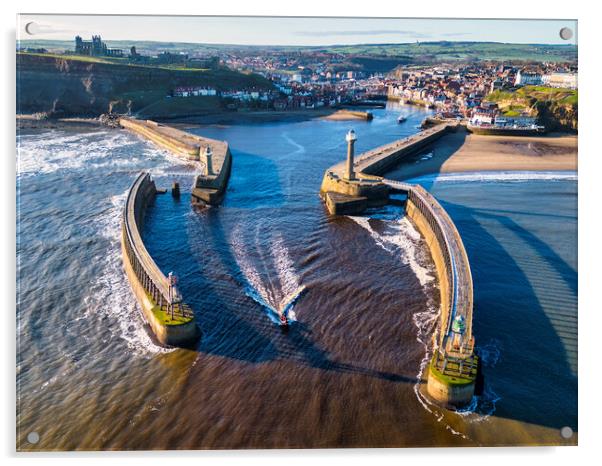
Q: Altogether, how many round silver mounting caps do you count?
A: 4